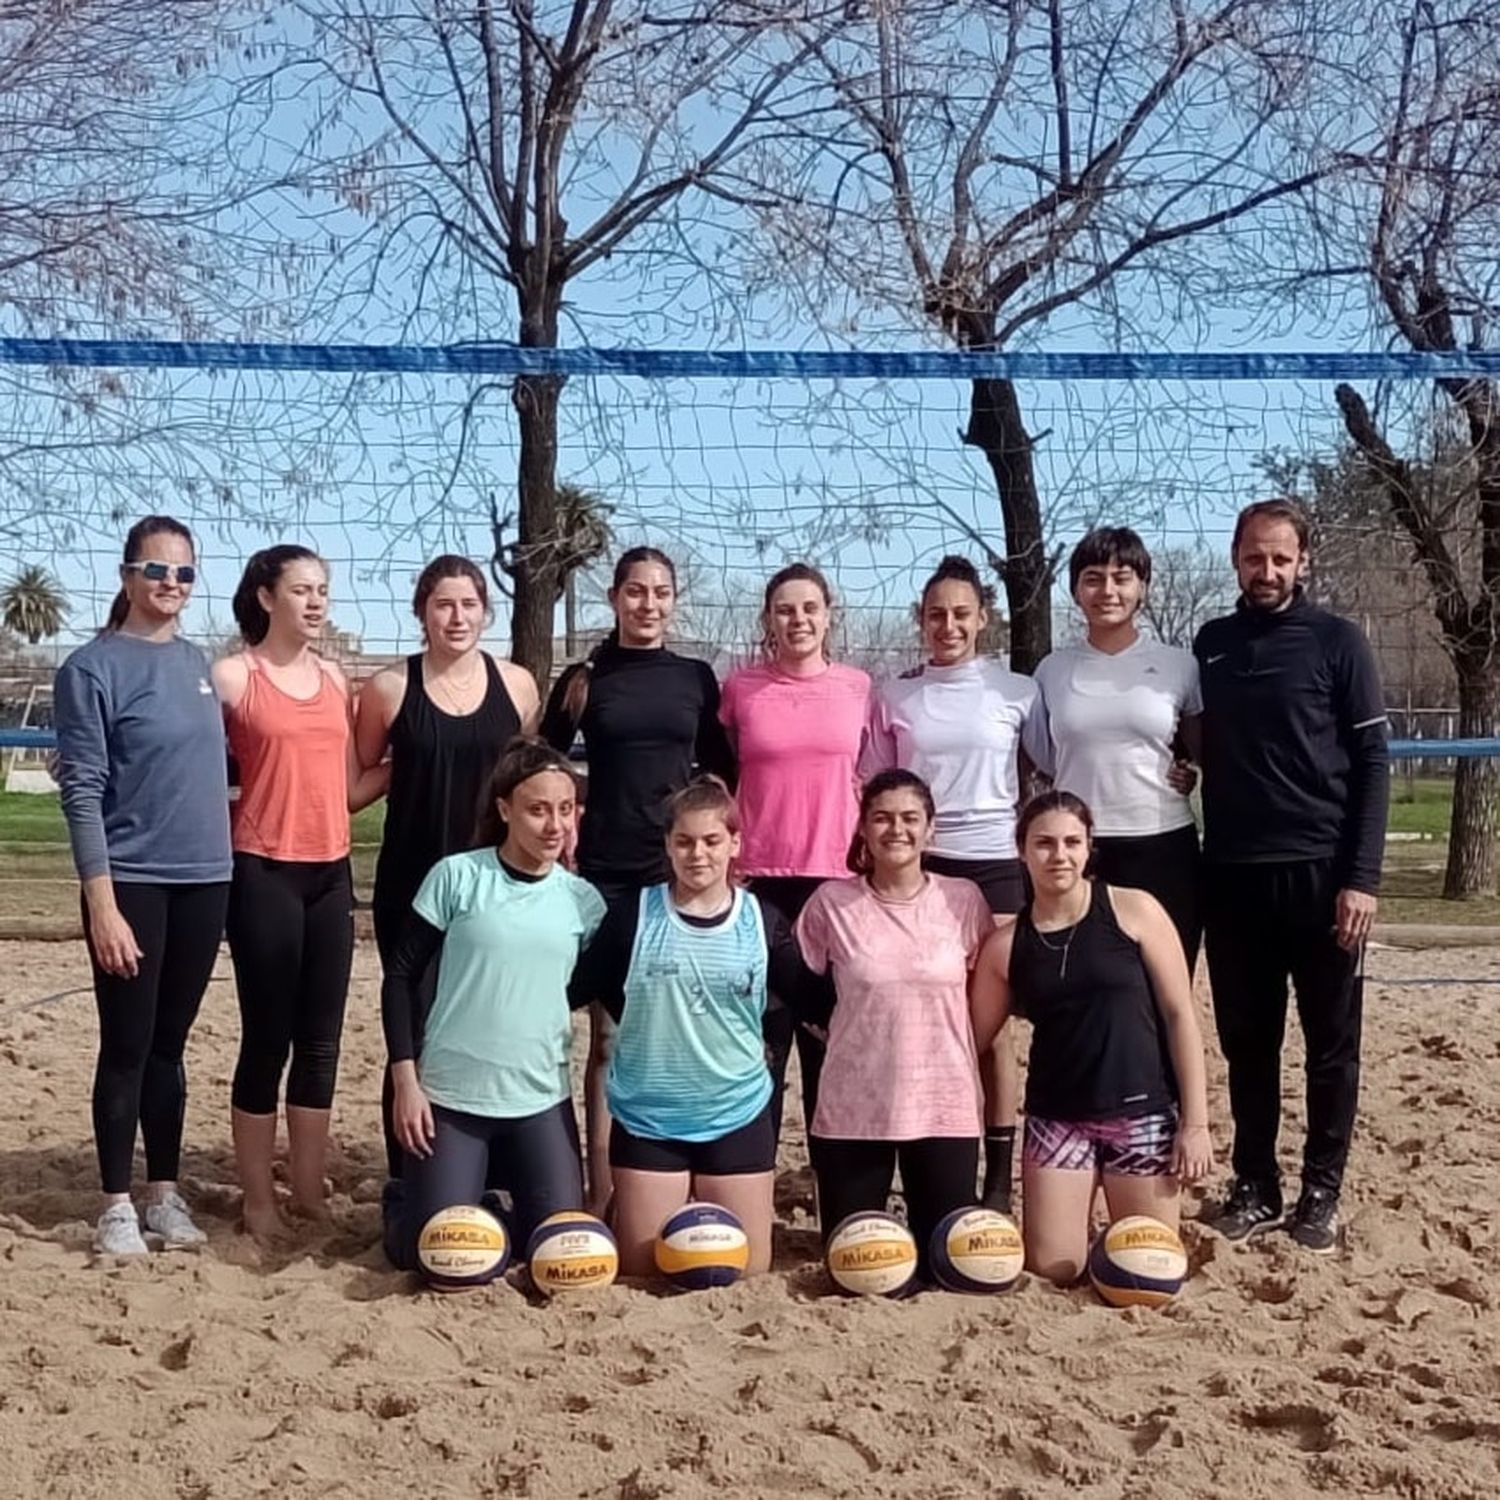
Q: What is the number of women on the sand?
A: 11